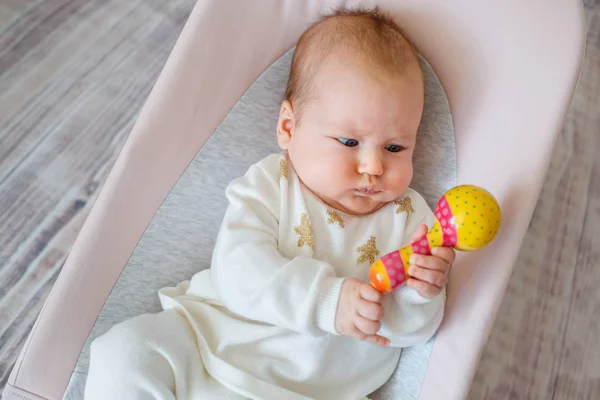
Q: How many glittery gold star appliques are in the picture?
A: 5